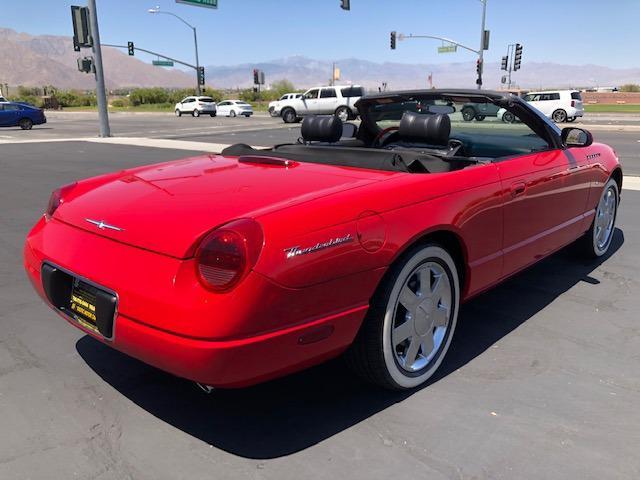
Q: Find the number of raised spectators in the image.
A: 0